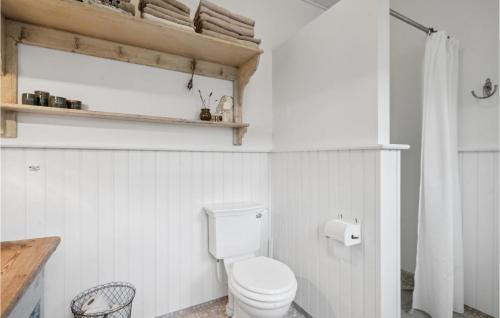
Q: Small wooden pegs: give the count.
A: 6